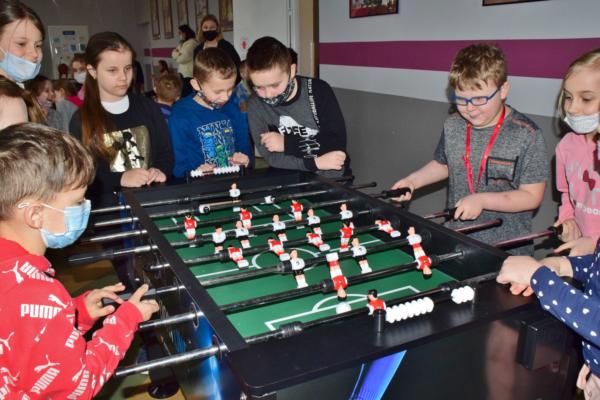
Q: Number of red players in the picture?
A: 11